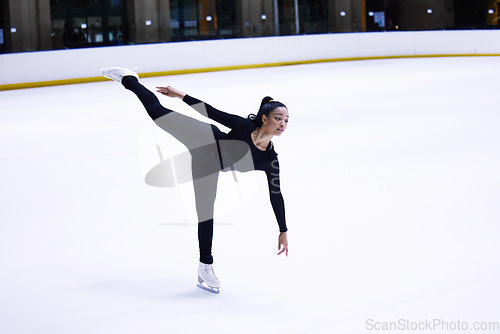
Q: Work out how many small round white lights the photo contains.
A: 9